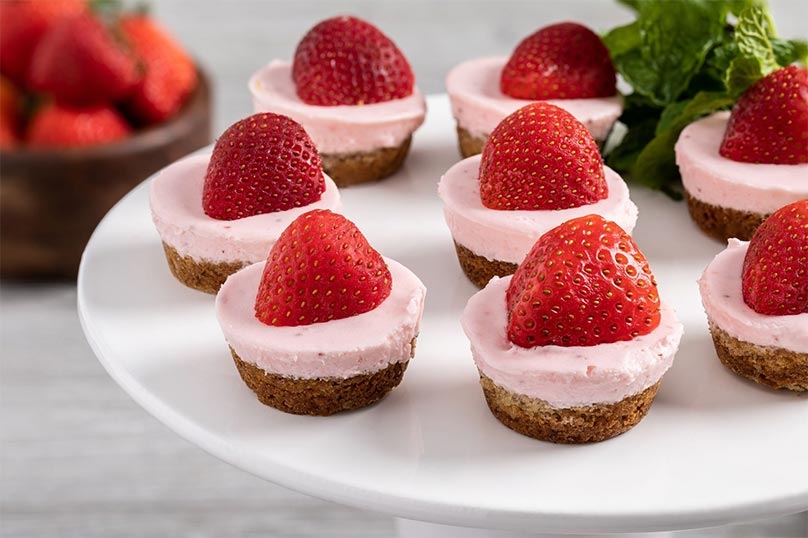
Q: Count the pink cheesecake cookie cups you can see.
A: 8